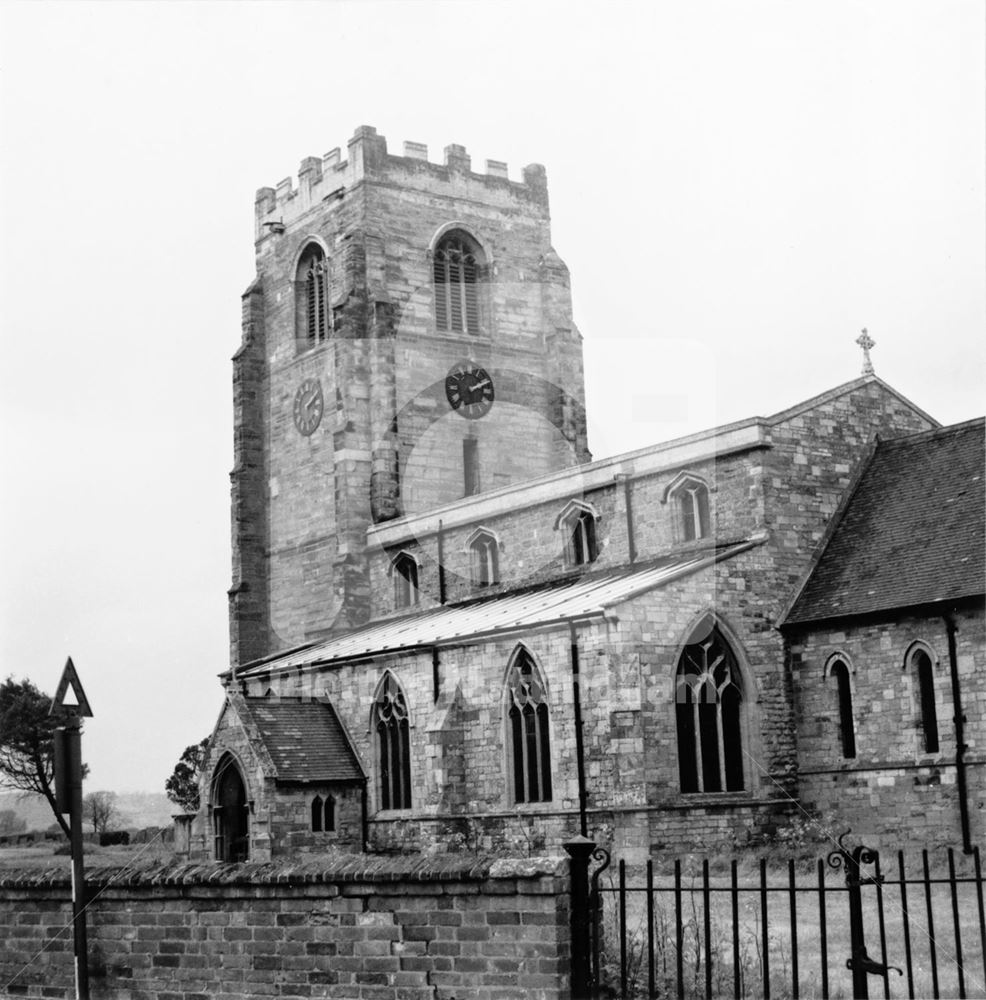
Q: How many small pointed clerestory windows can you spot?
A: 4